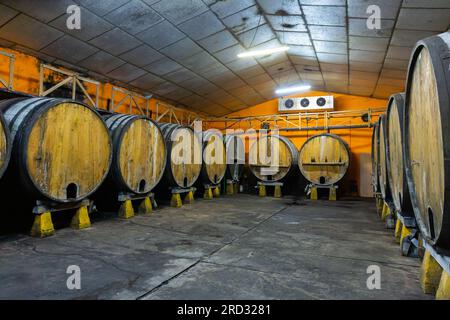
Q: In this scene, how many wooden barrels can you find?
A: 12